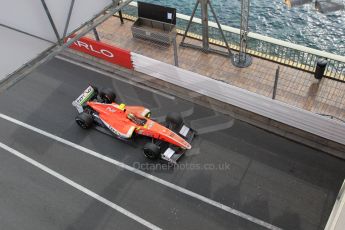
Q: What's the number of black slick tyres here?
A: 4